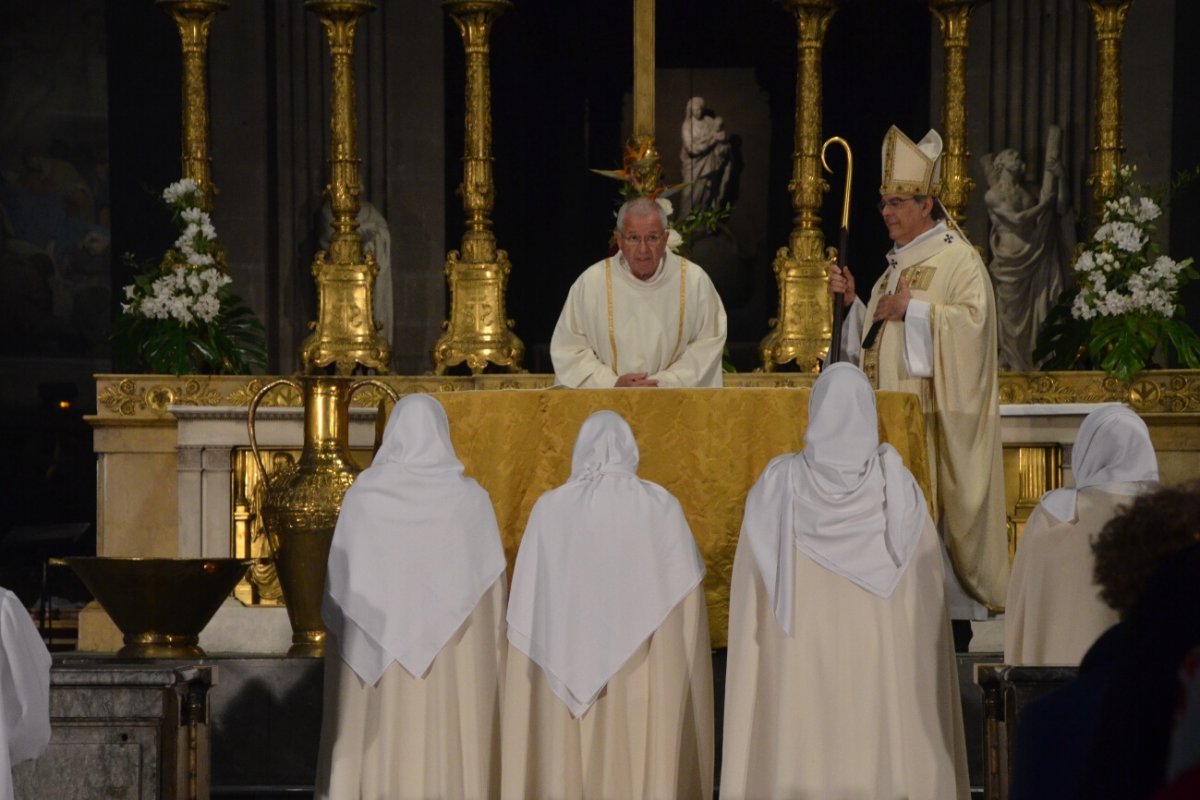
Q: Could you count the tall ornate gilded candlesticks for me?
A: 6